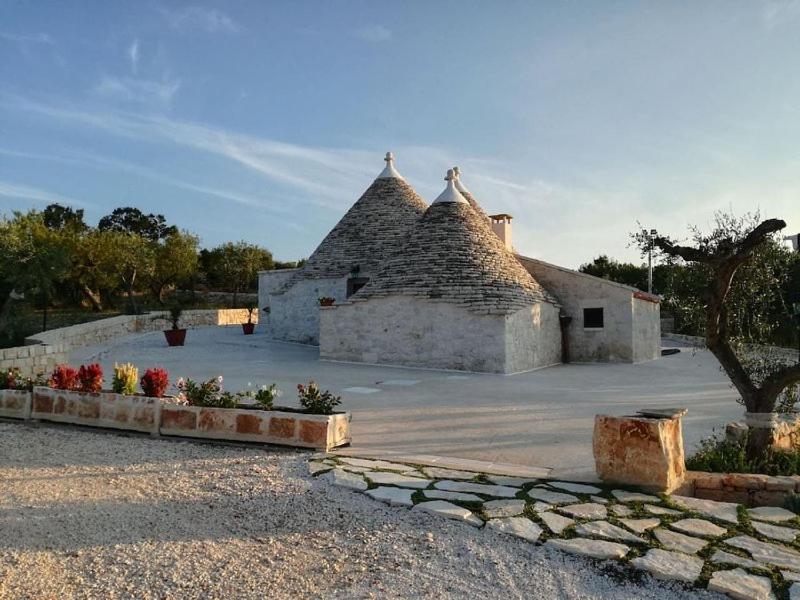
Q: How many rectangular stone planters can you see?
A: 3